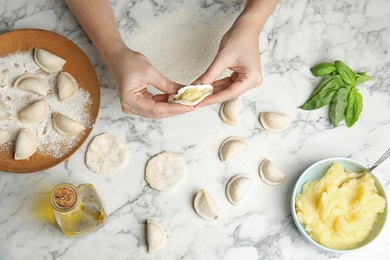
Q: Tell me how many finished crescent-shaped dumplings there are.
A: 14